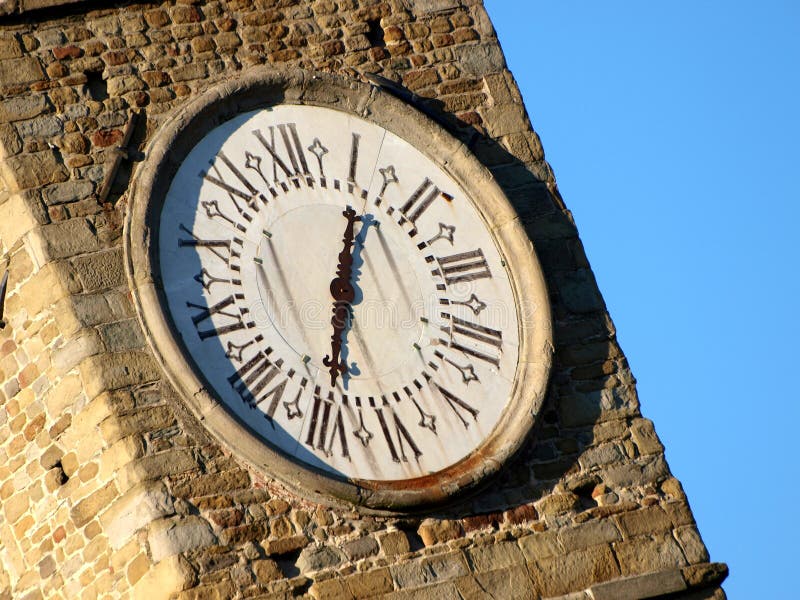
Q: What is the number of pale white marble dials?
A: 1